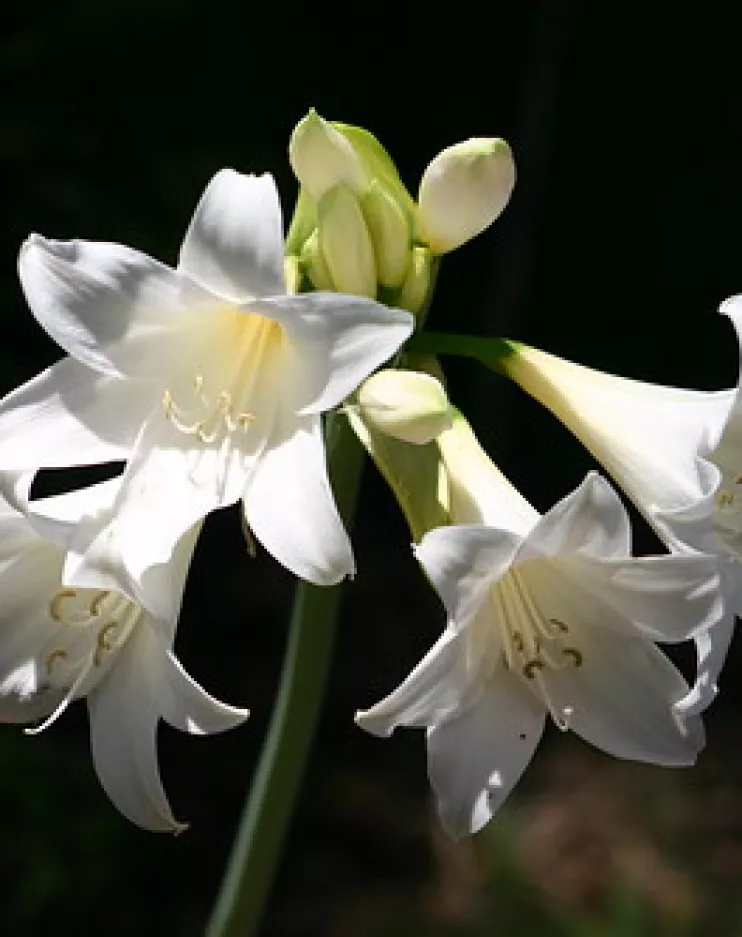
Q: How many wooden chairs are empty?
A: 0